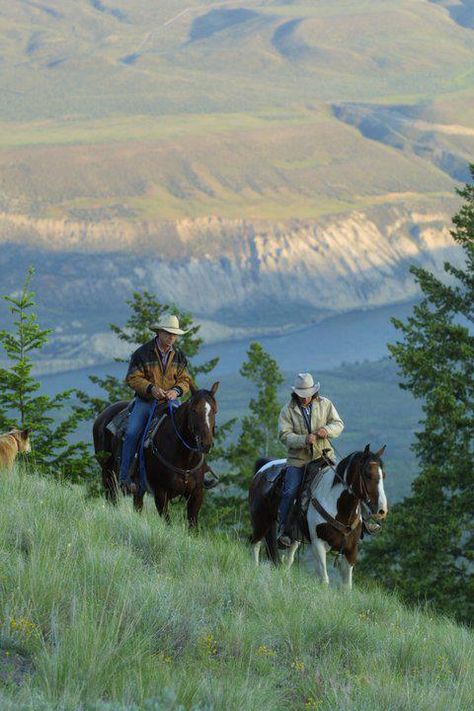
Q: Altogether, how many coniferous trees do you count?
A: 4